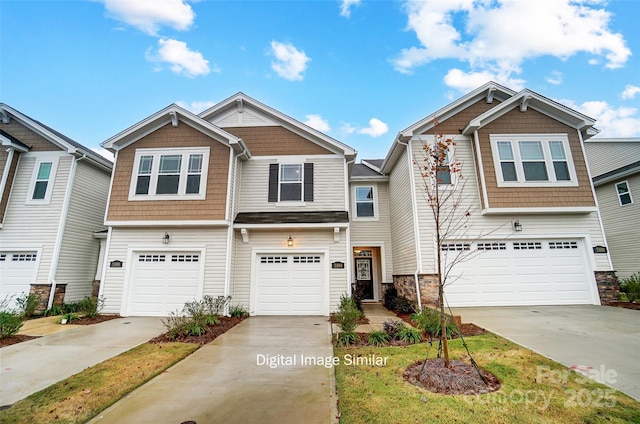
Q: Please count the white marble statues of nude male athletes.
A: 0